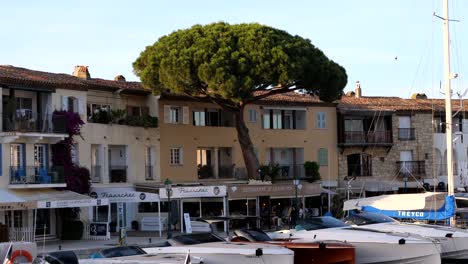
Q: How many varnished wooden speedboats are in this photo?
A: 1